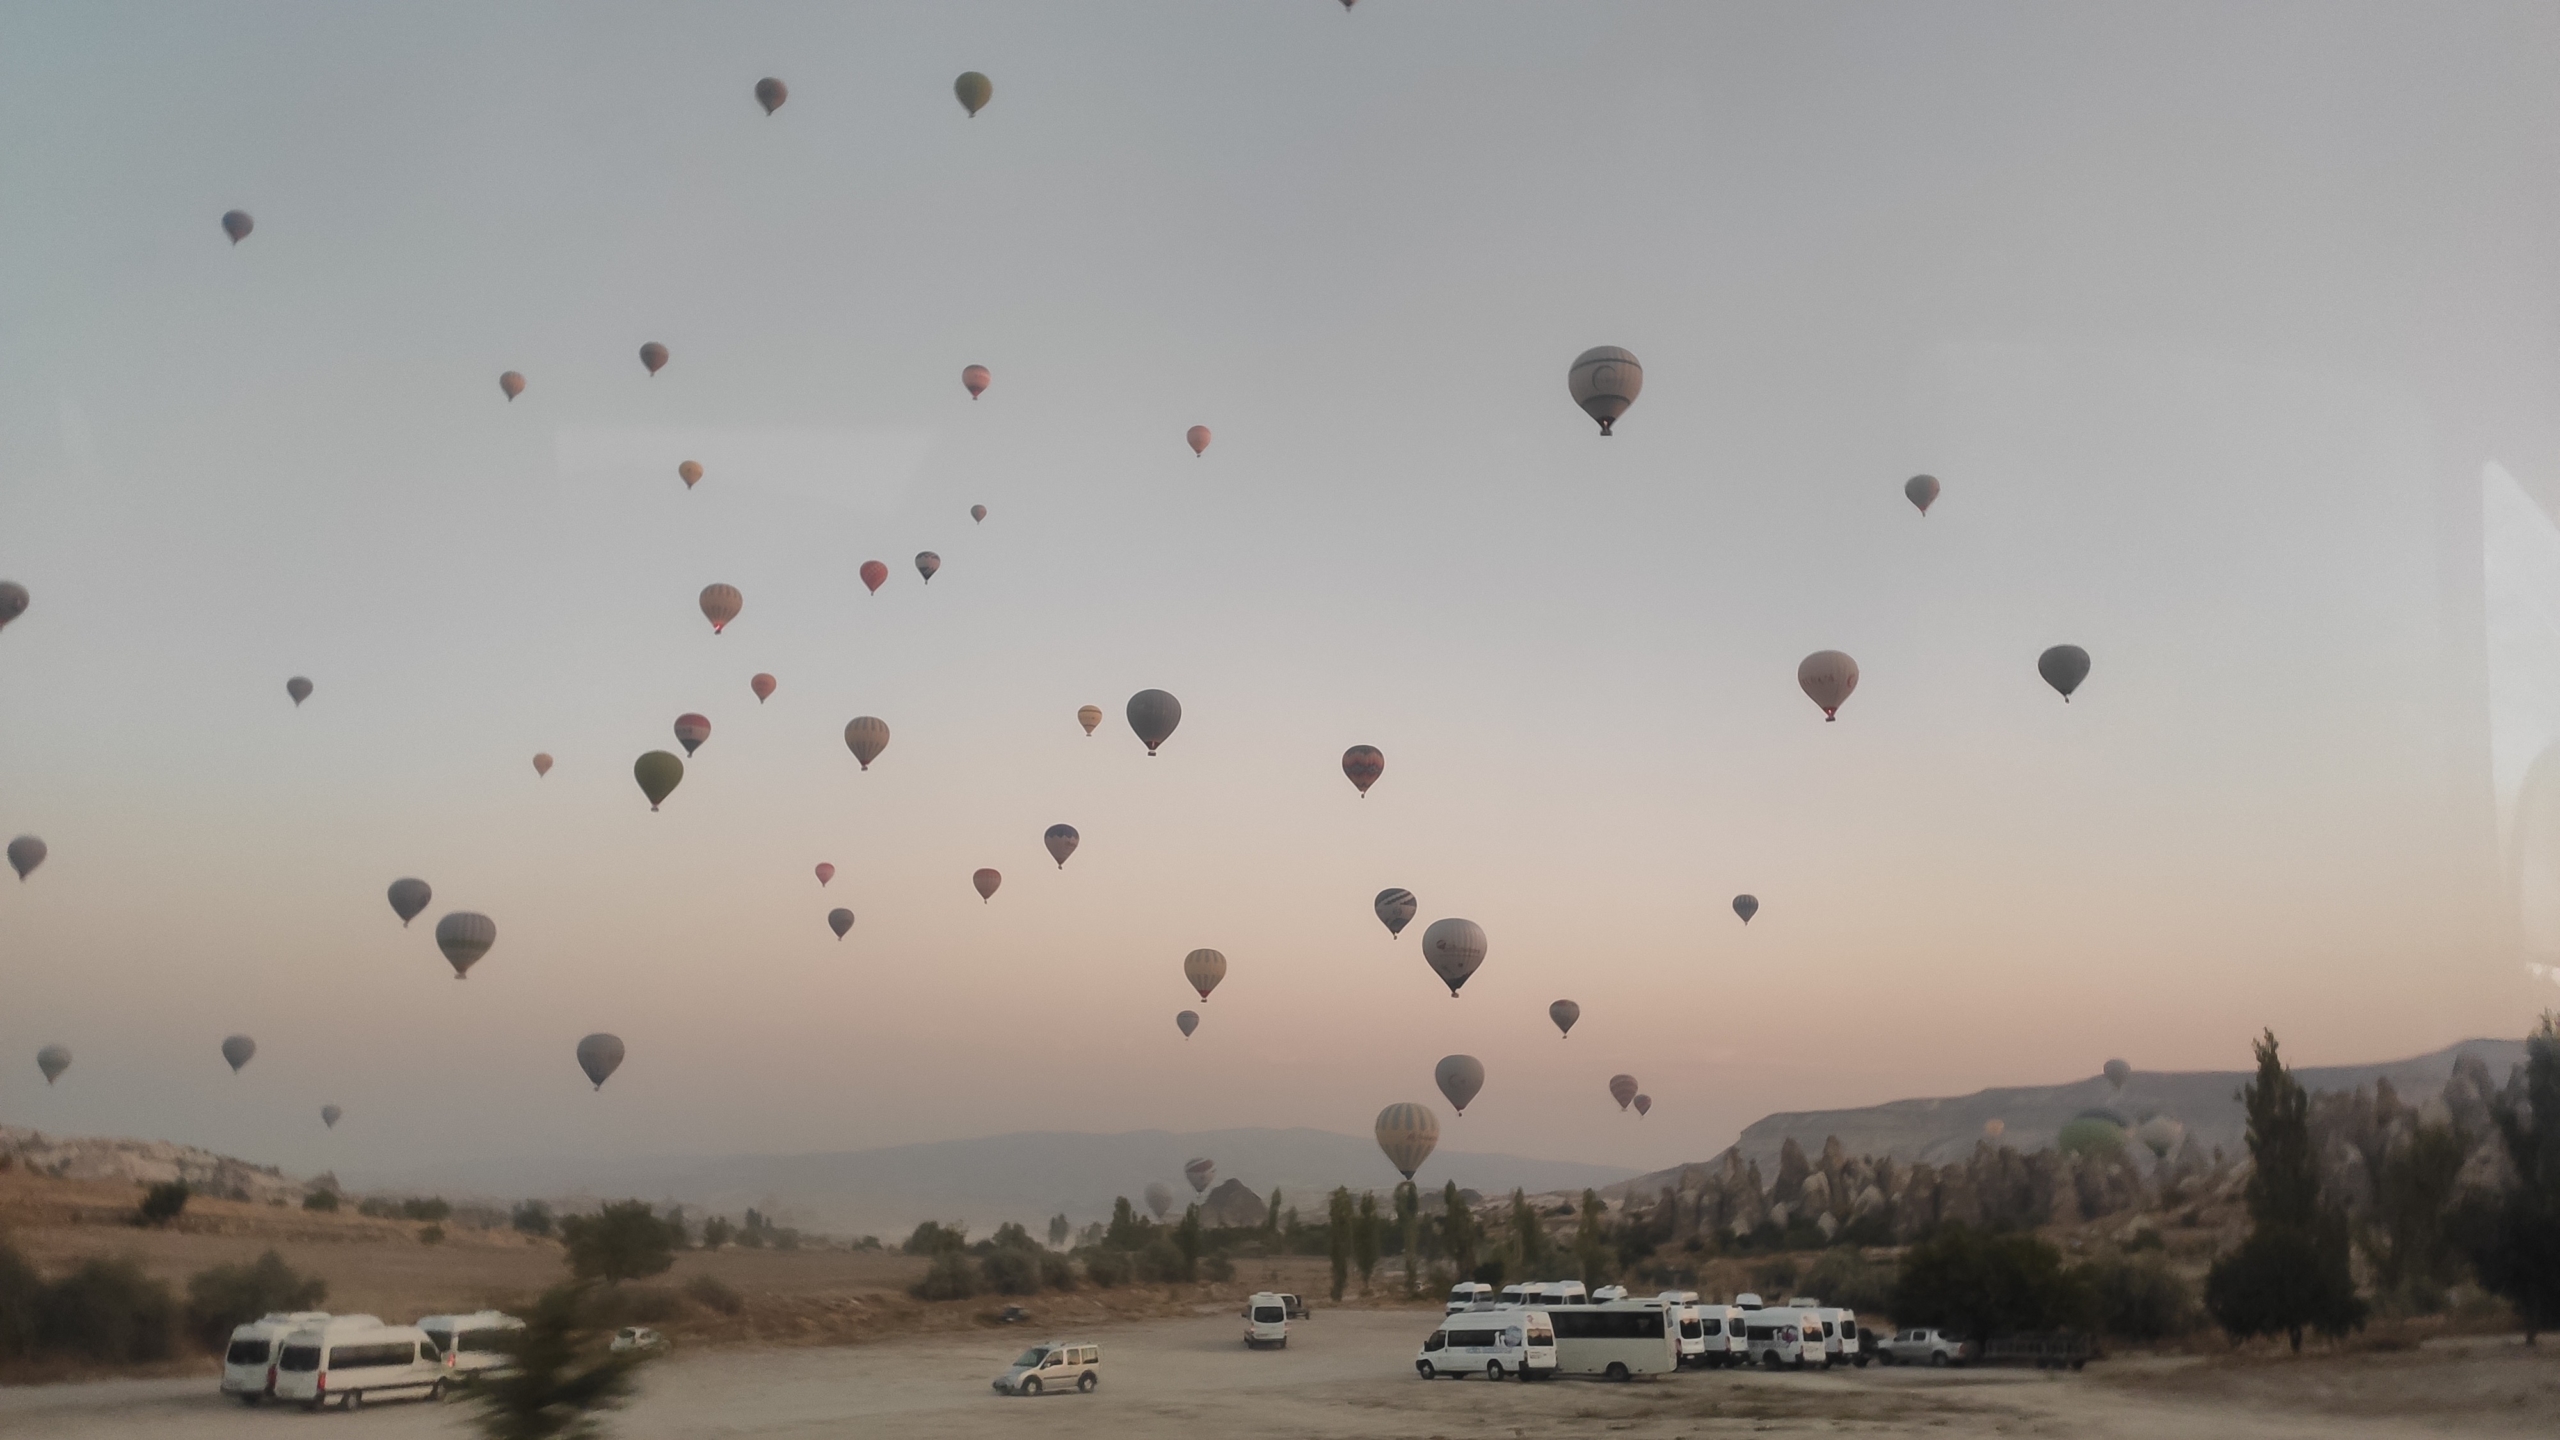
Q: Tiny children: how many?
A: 0